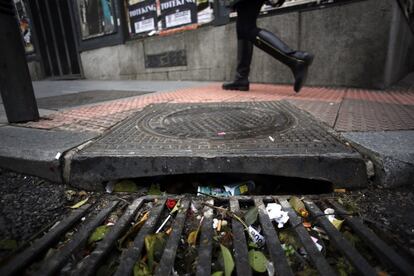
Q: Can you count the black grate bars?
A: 11